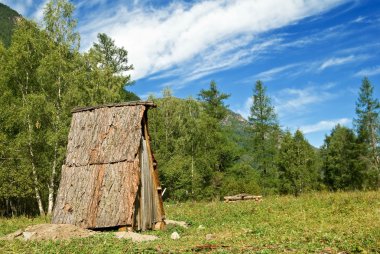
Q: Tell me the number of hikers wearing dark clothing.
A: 0